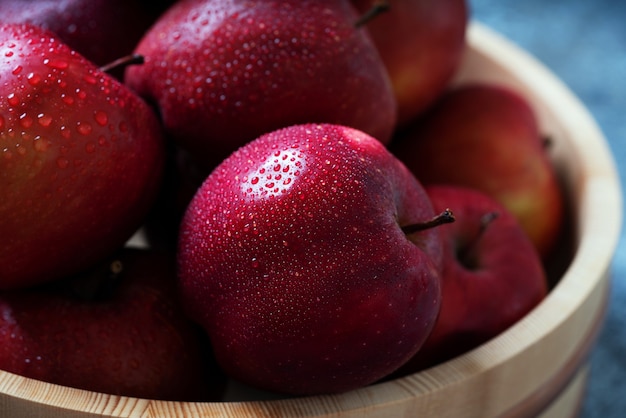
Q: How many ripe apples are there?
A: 8